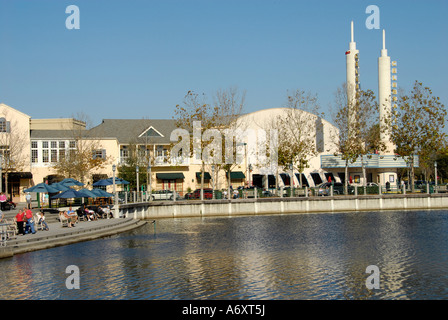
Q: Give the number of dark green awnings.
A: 3